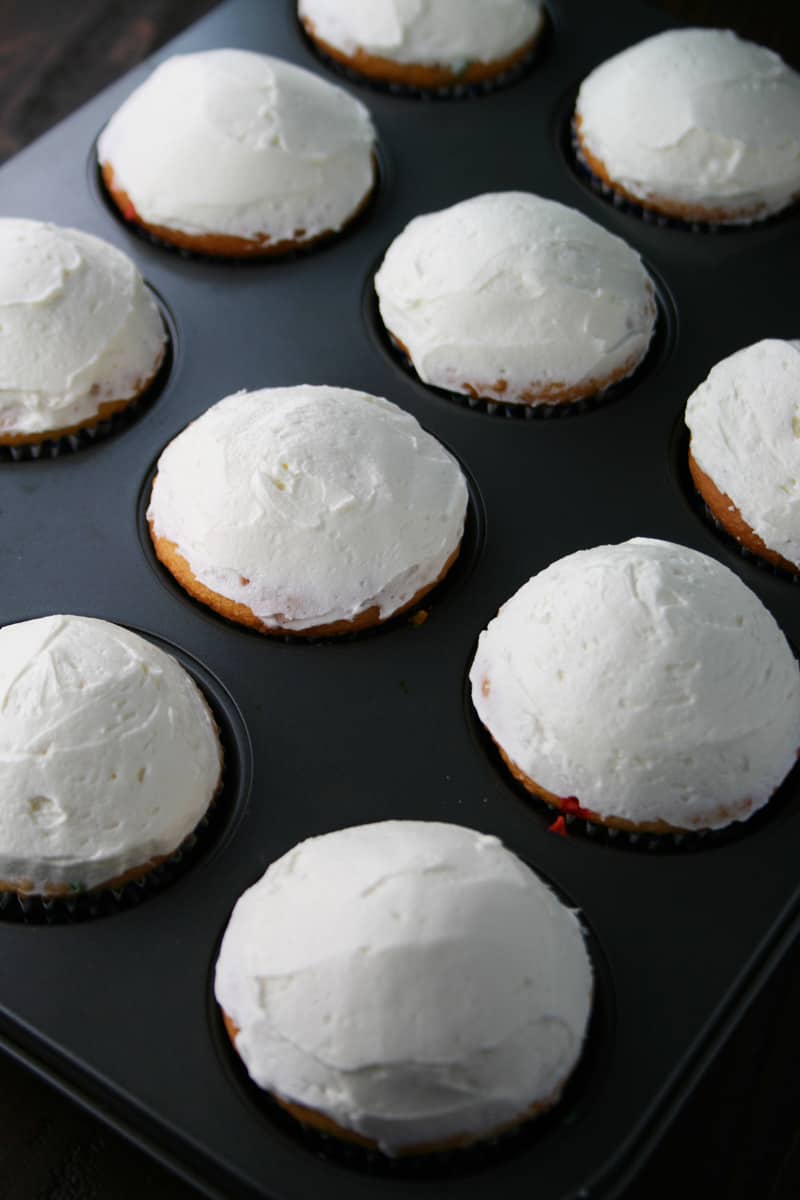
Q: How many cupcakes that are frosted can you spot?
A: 10